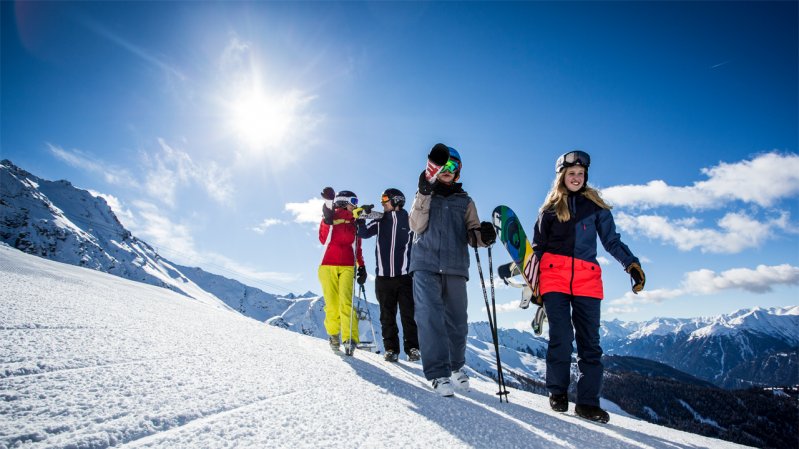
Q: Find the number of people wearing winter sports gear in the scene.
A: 4